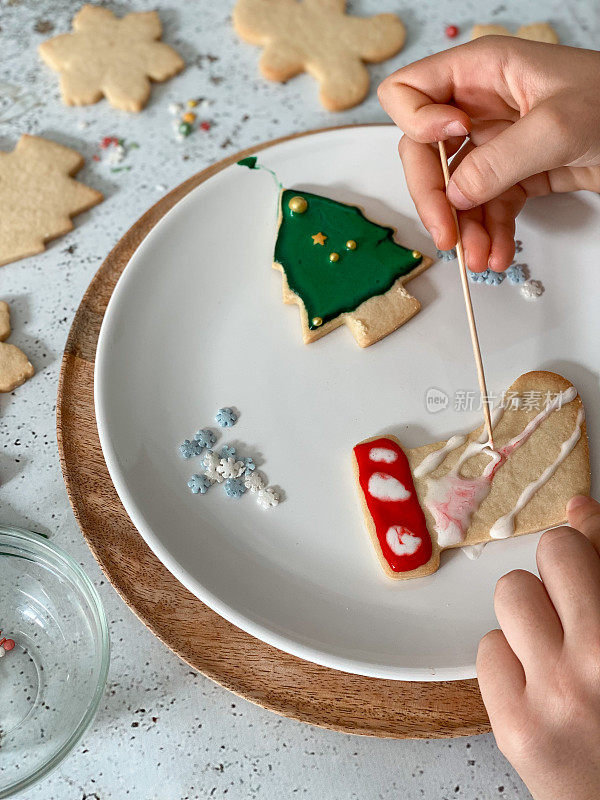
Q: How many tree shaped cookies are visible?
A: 2